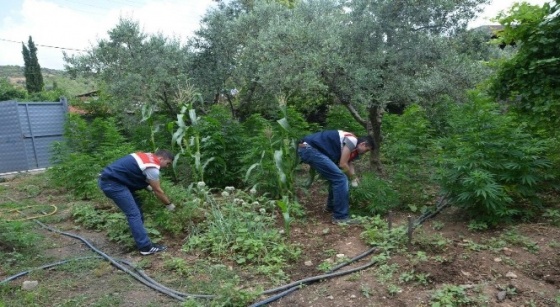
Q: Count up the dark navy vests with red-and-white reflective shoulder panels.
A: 2